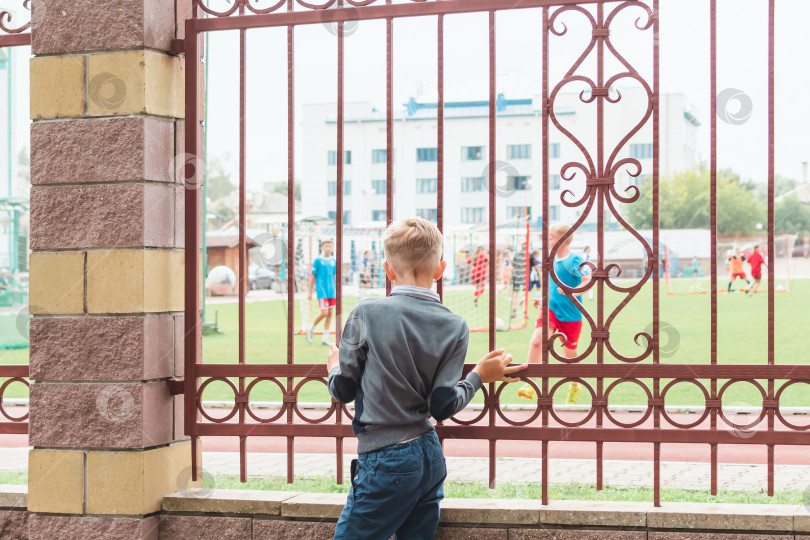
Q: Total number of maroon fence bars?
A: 12